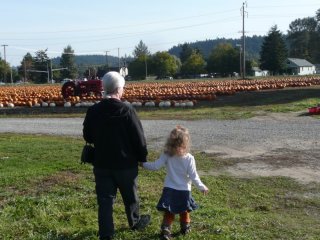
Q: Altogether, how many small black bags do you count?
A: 1